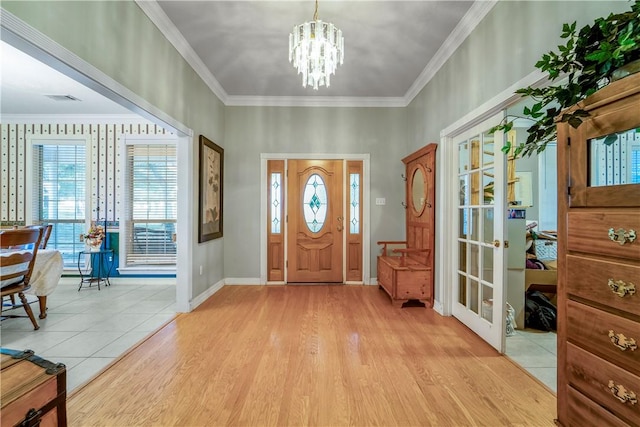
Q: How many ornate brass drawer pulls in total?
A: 4